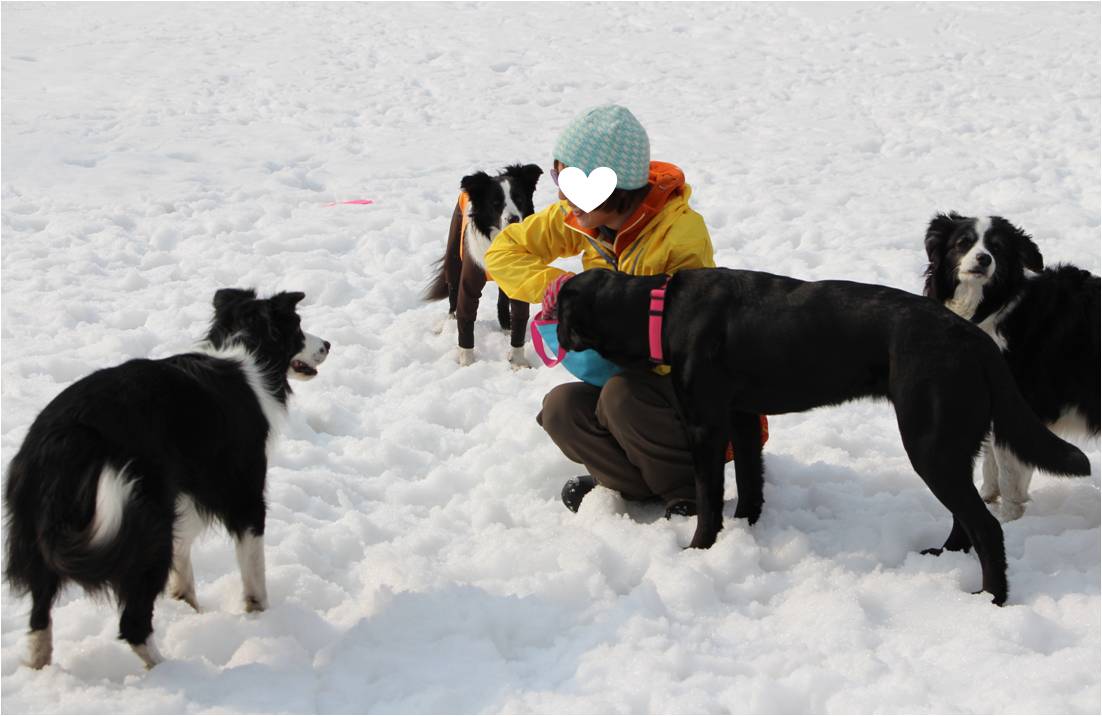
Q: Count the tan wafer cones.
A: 0